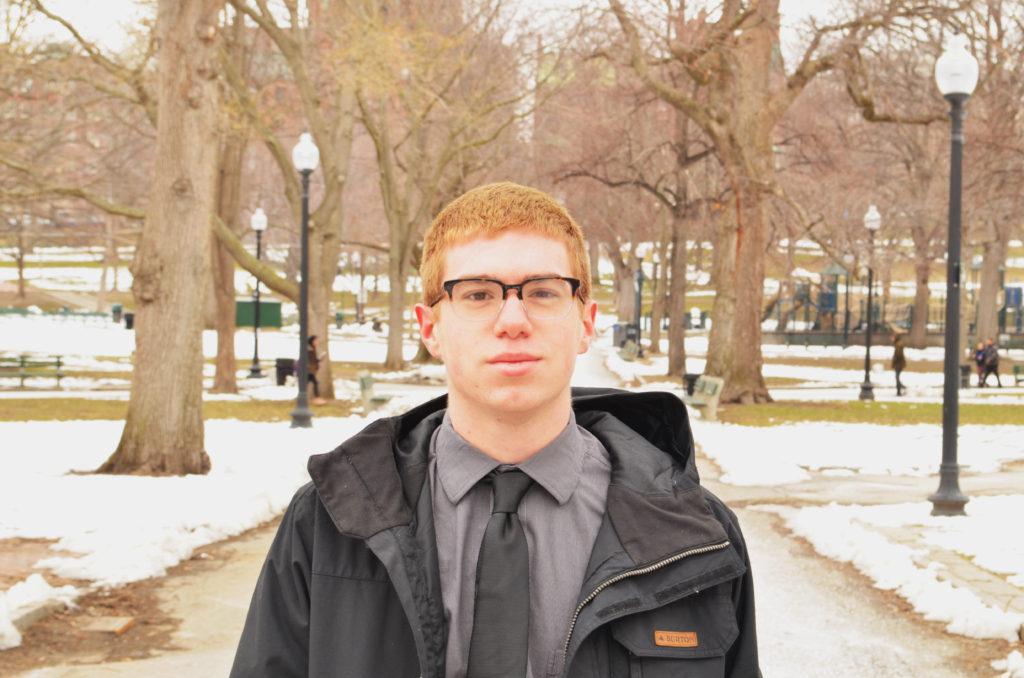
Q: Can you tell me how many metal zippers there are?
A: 1